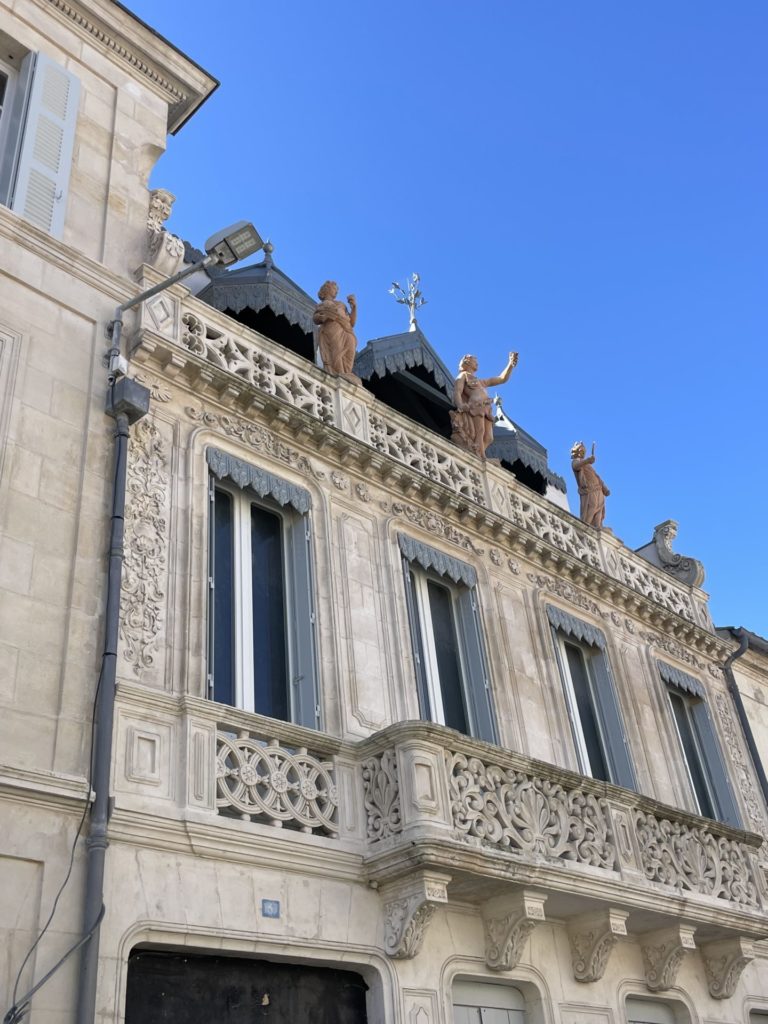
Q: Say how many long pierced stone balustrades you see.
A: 2